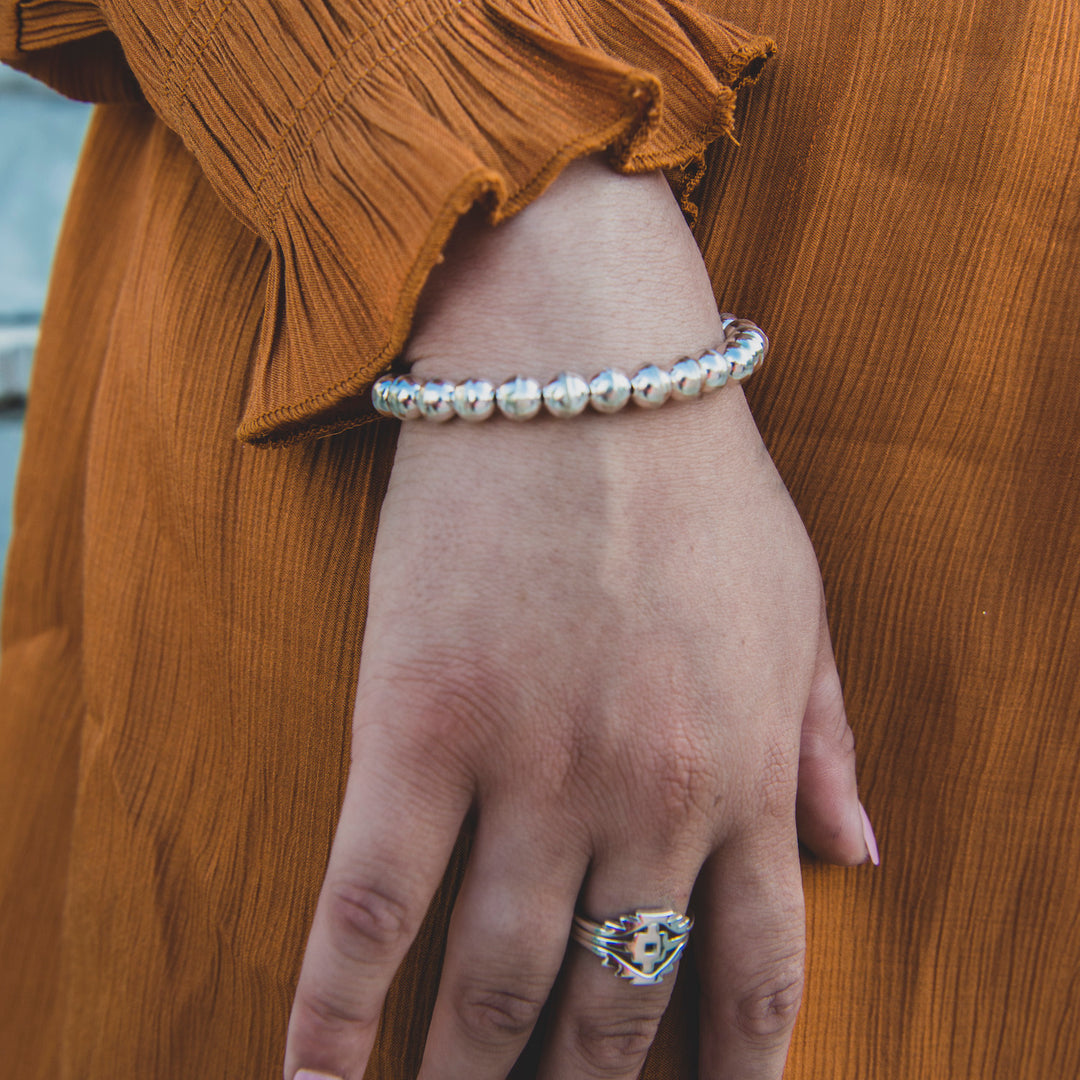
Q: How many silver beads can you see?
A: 15